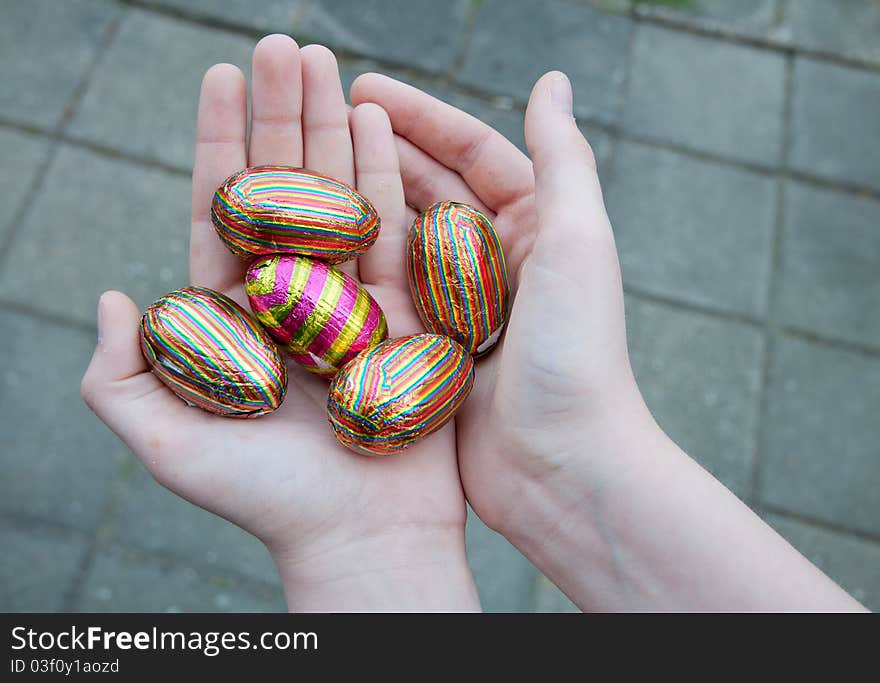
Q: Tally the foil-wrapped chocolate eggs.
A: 5